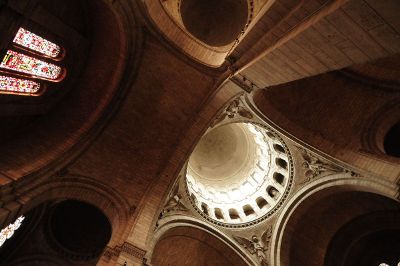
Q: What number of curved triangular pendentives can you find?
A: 4